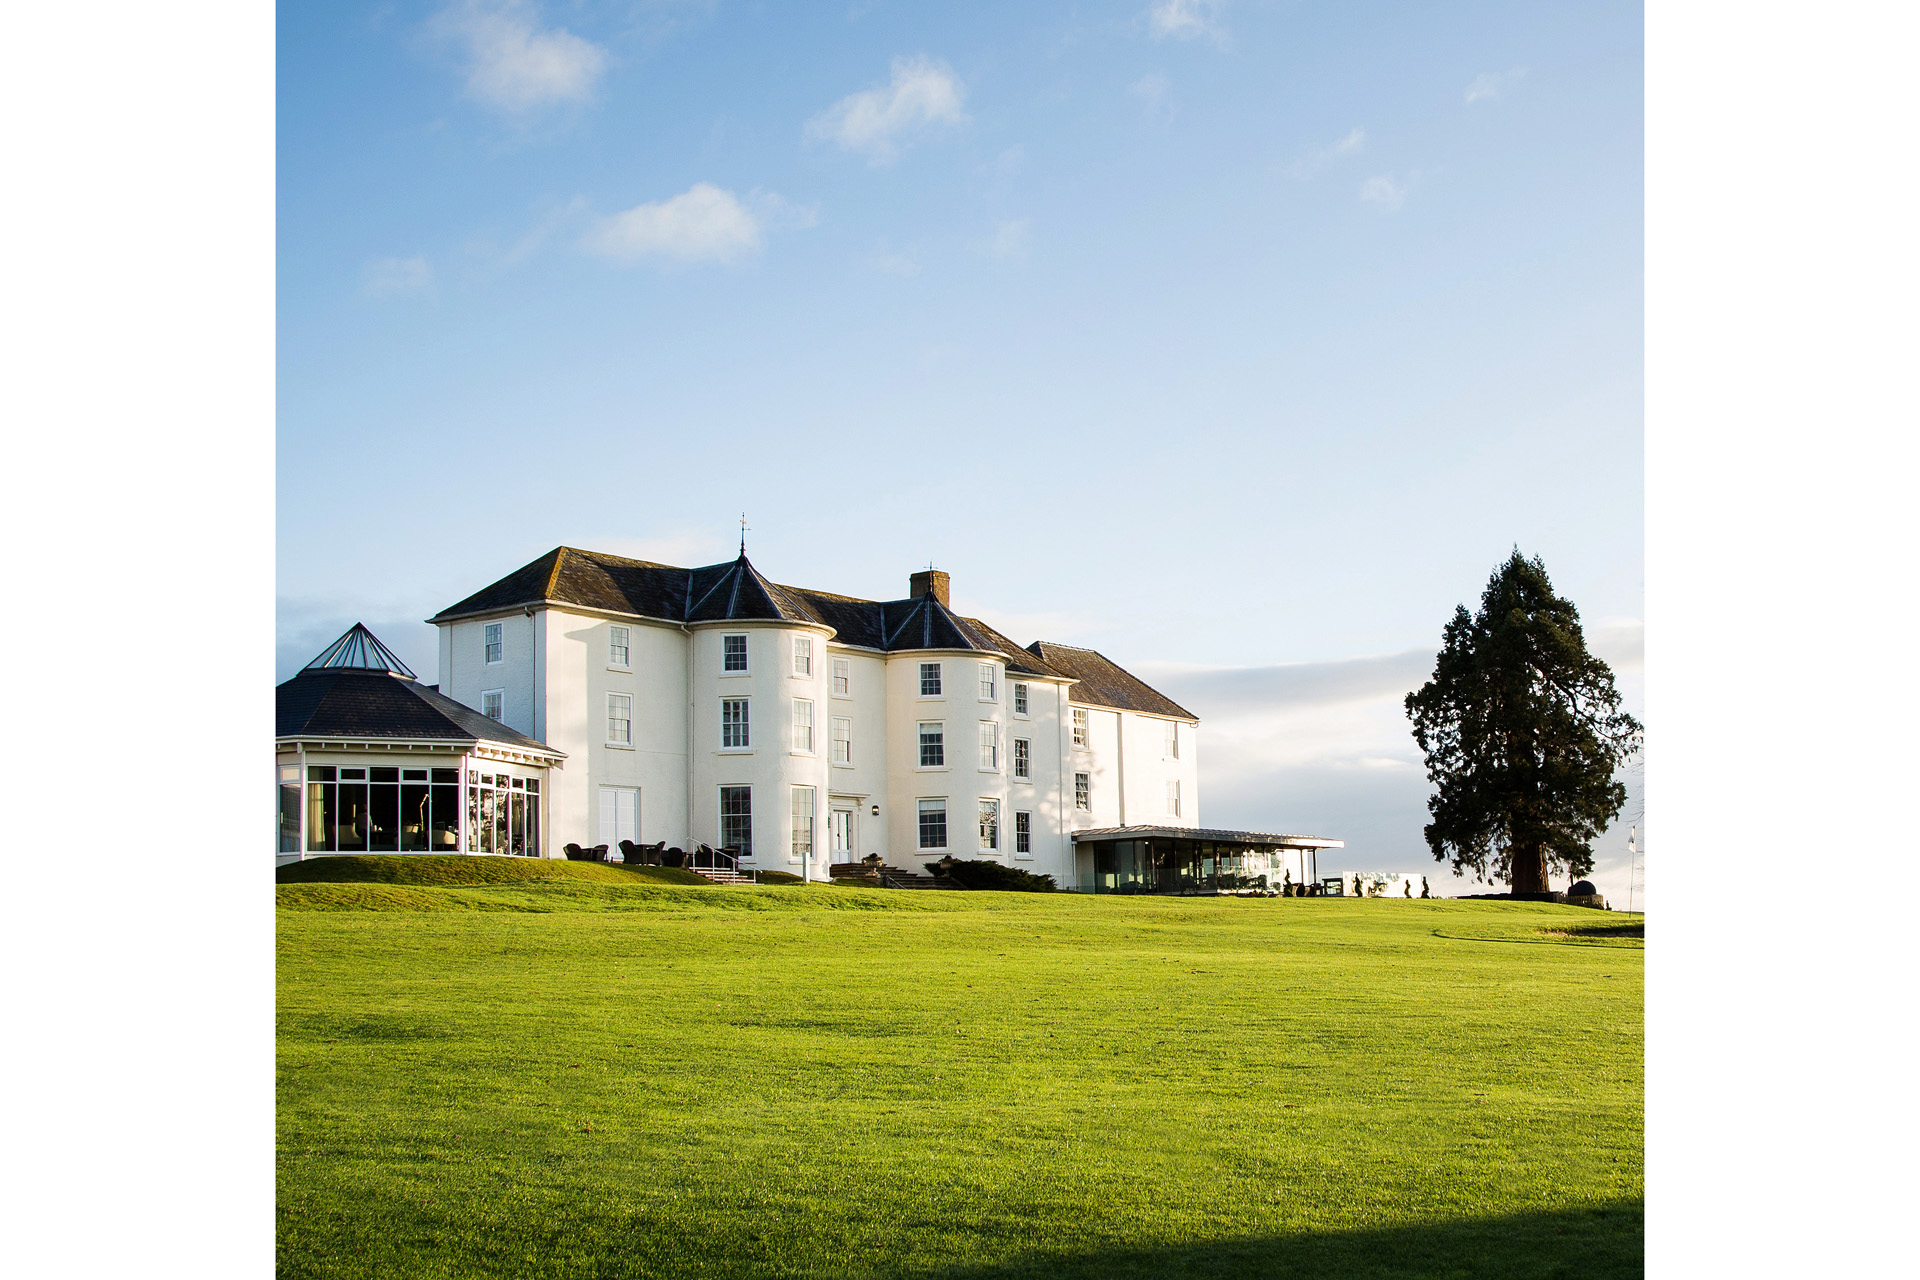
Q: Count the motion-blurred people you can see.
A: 0